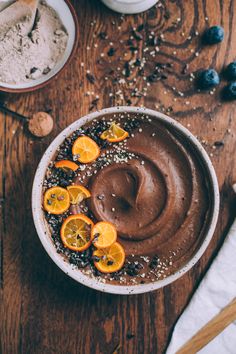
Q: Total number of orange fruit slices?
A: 8